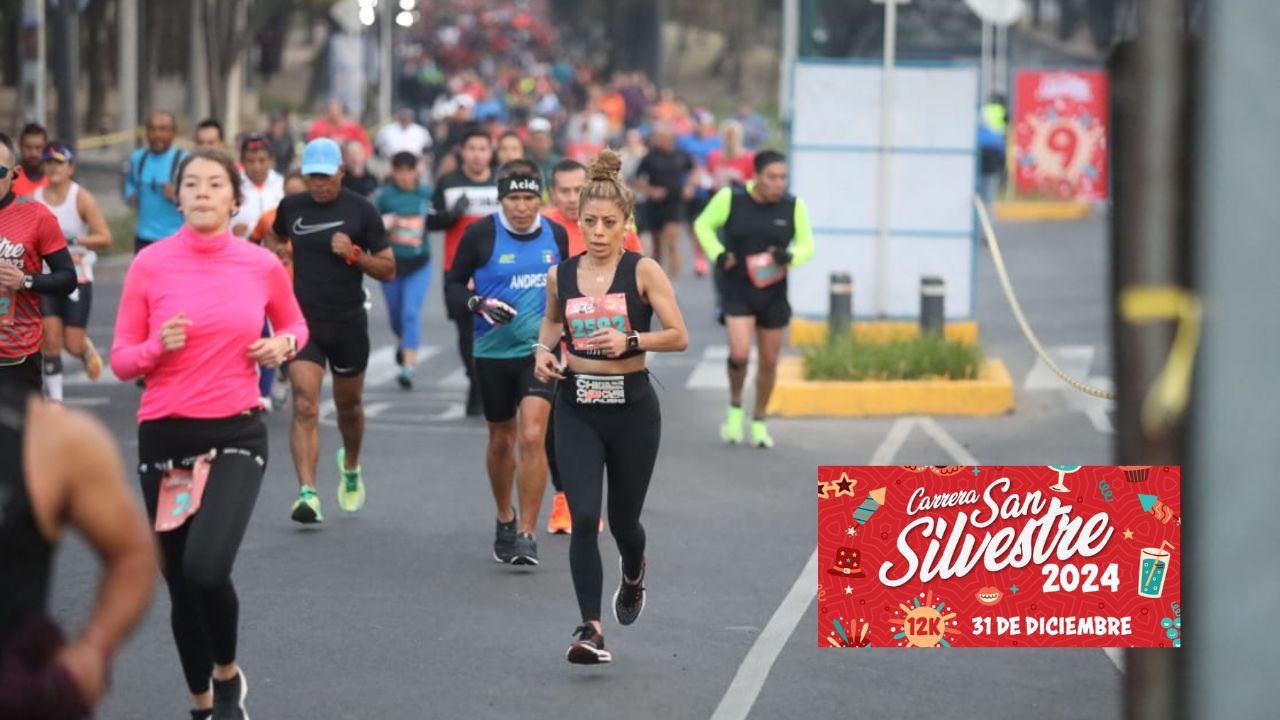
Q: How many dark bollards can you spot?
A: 2